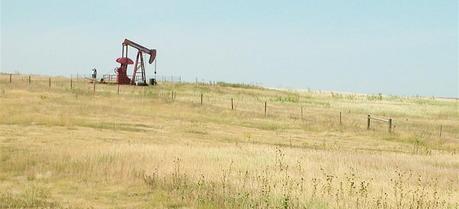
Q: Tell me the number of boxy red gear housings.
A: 1